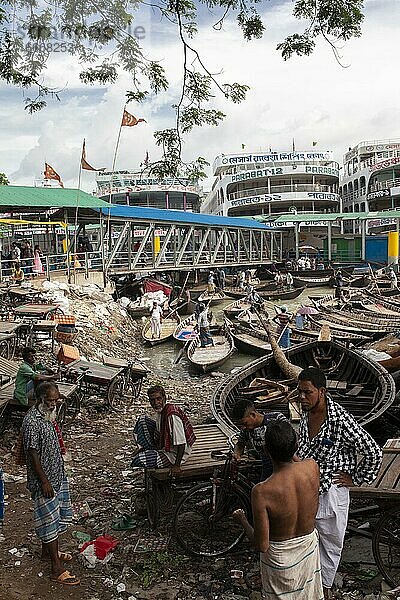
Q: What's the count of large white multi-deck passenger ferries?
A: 3